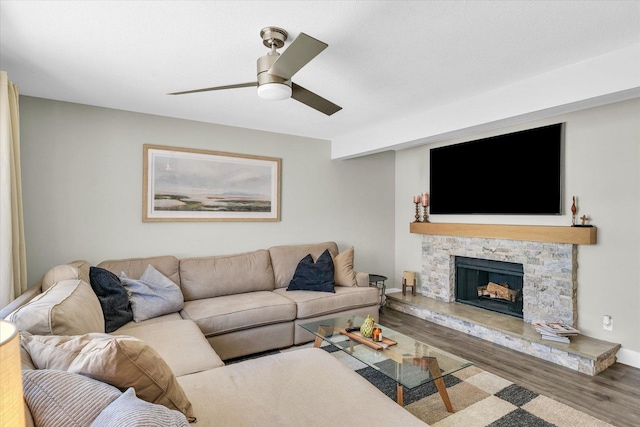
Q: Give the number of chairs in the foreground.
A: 0